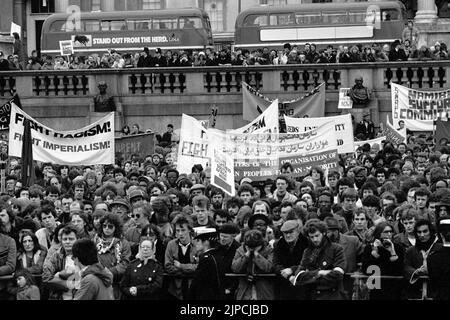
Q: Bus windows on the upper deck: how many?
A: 12